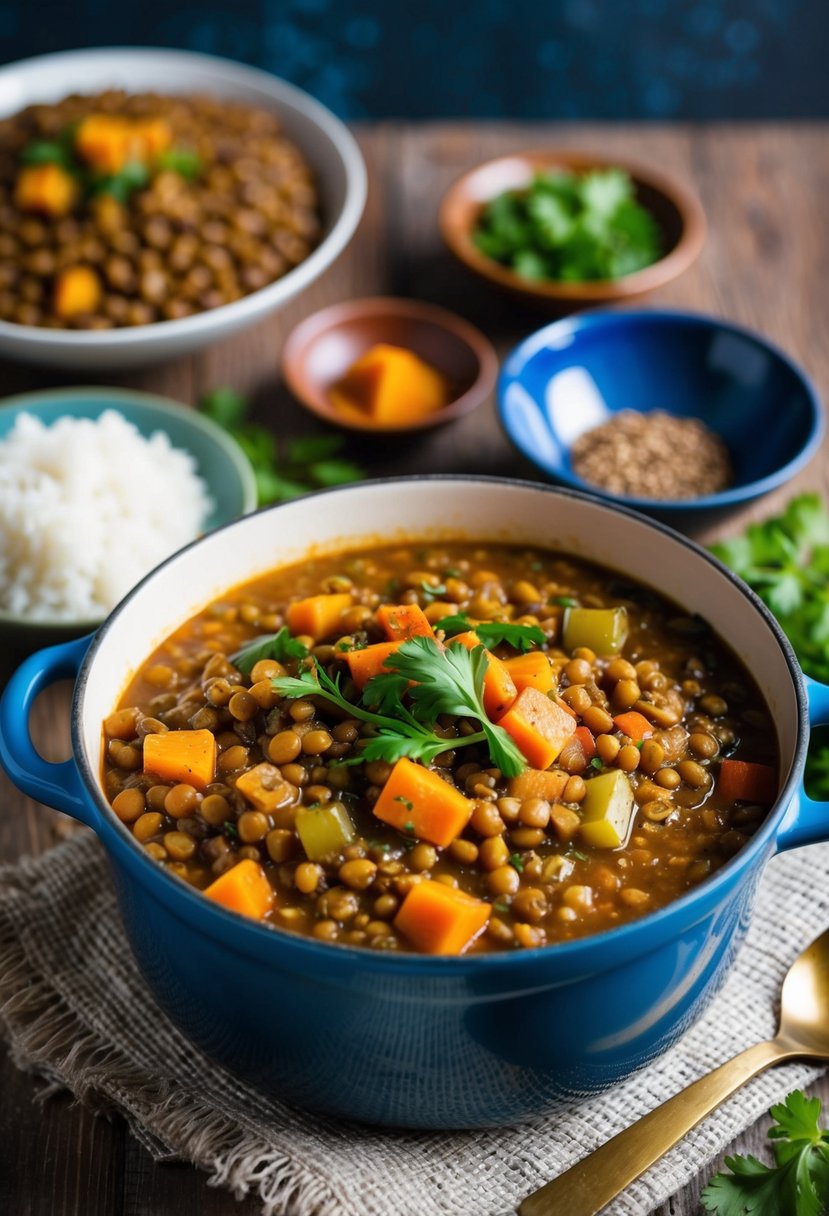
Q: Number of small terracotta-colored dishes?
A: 2